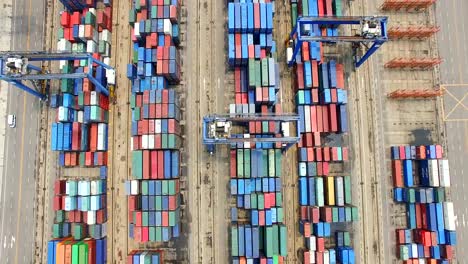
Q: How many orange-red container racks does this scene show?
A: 4